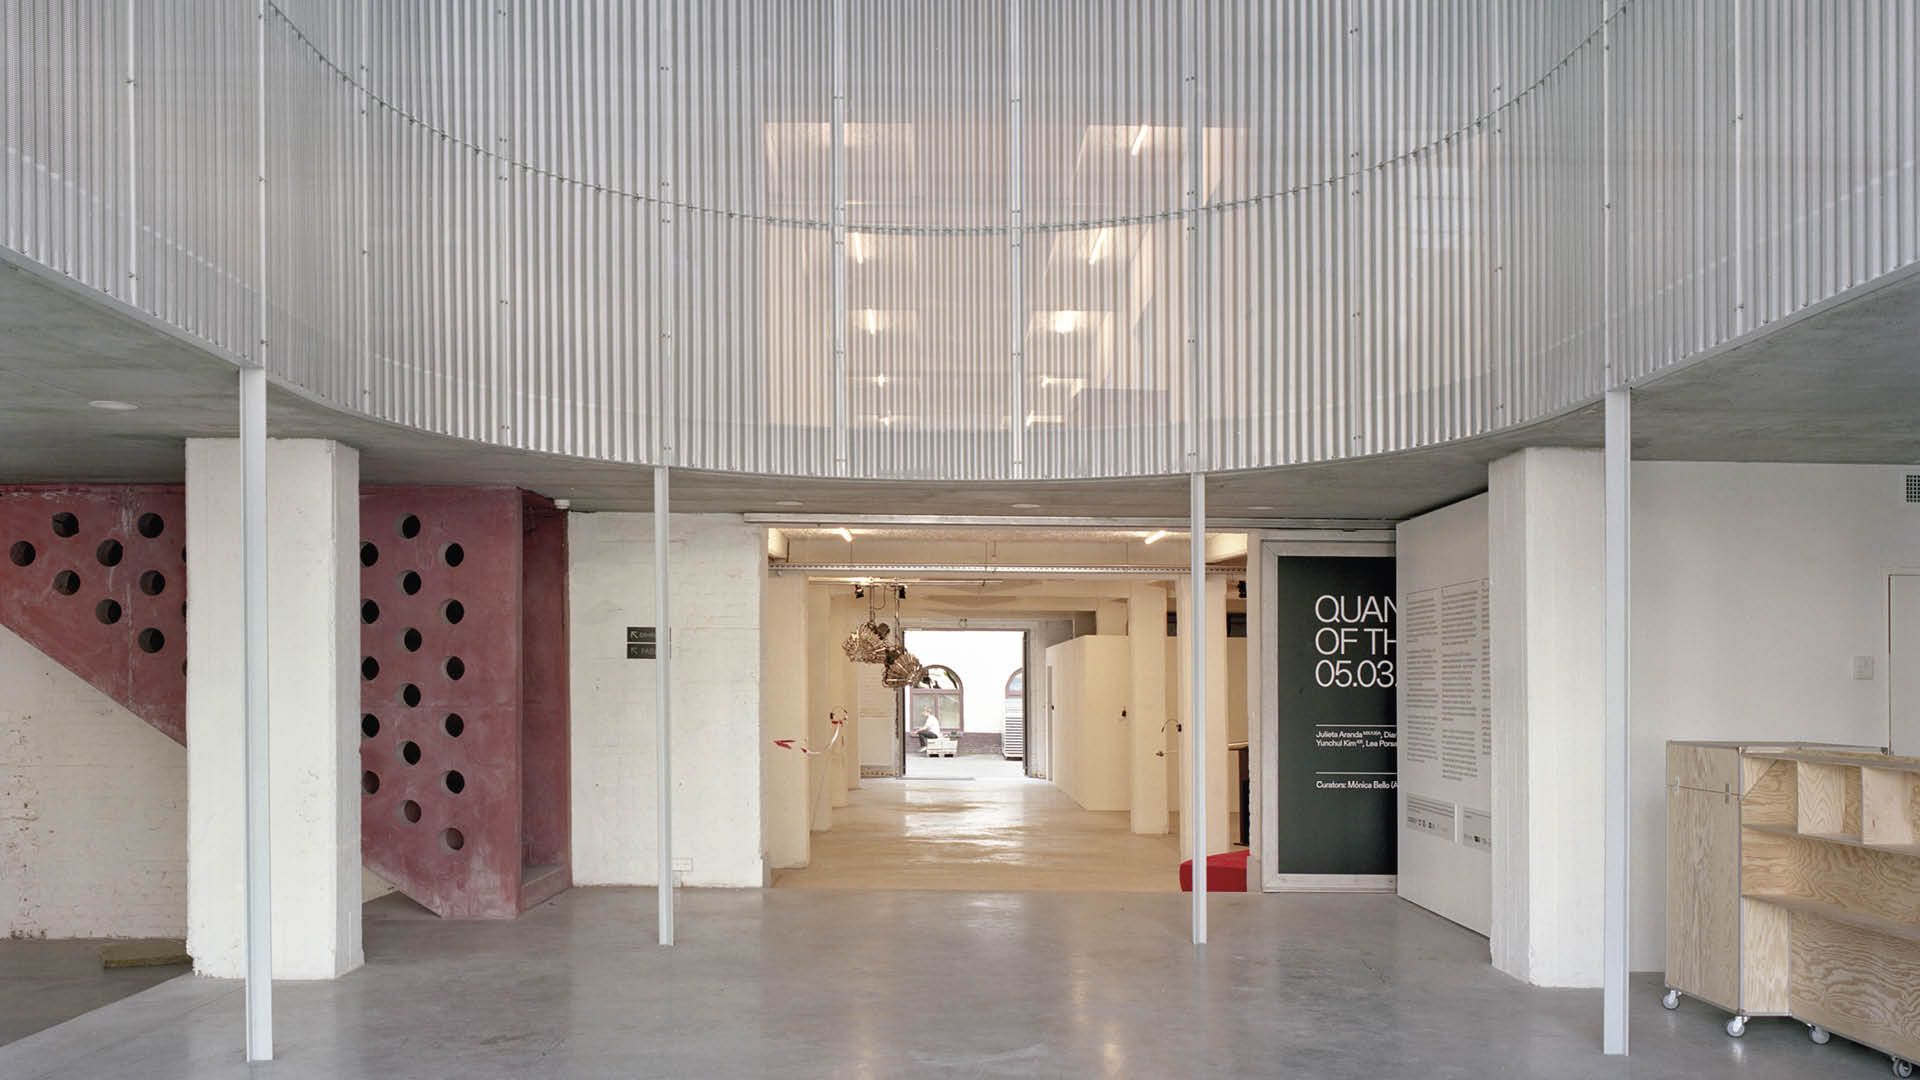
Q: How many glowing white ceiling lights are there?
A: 11